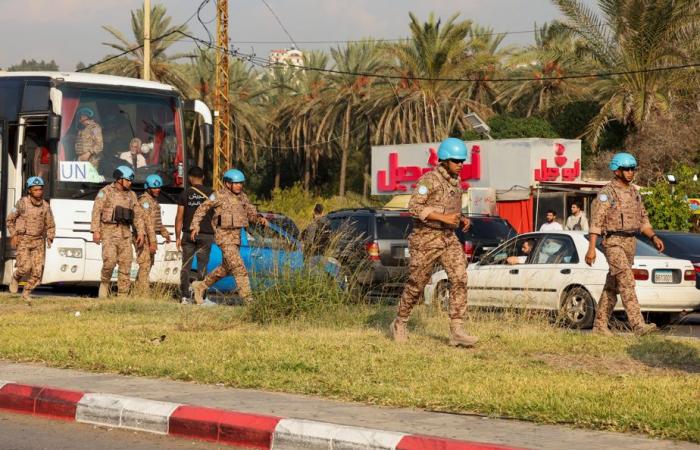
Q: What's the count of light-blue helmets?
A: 7